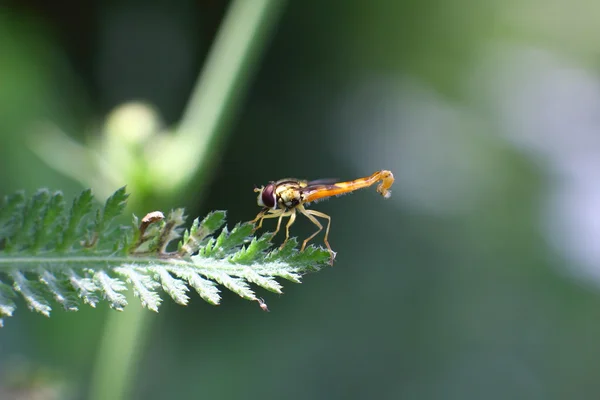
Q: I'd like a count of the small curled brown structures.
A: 1